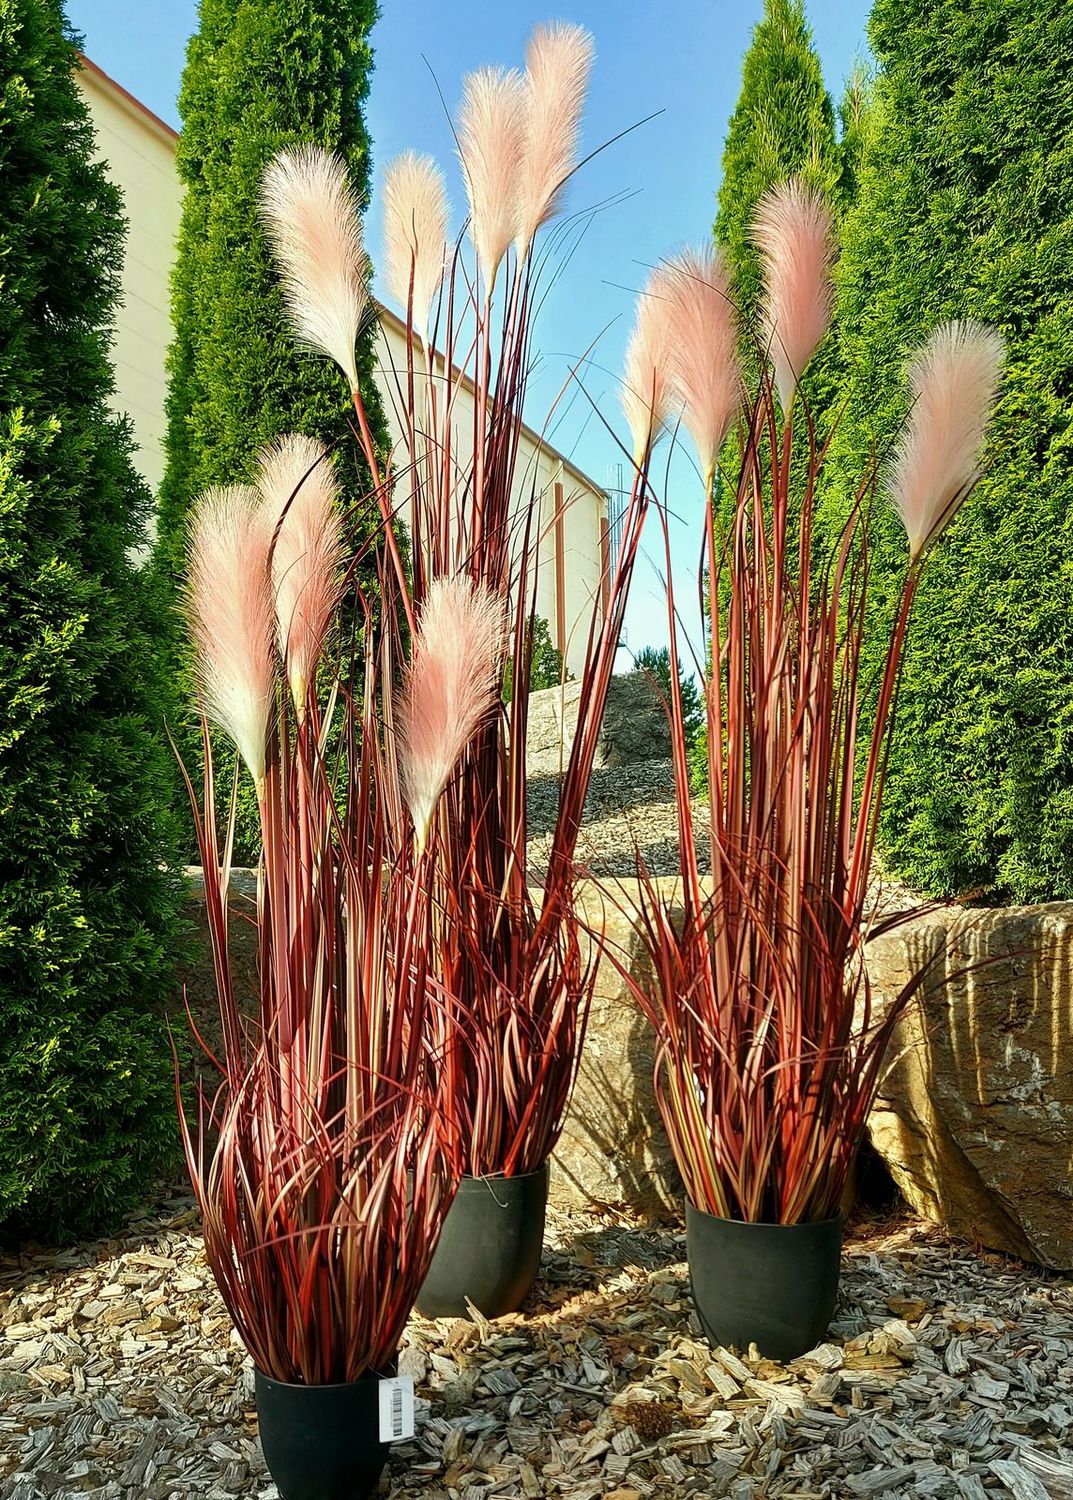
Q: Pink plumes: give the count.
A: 11